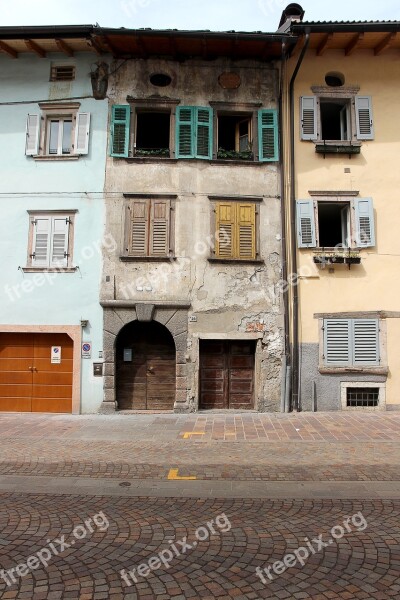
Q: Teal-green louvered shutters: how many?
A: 4